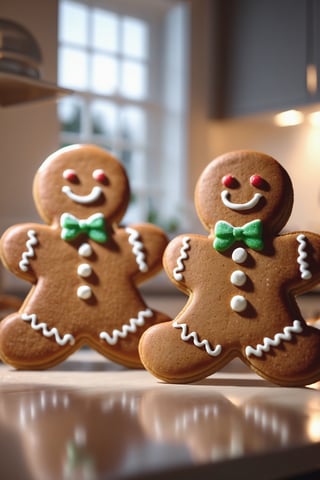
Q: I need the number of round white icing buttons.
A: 6